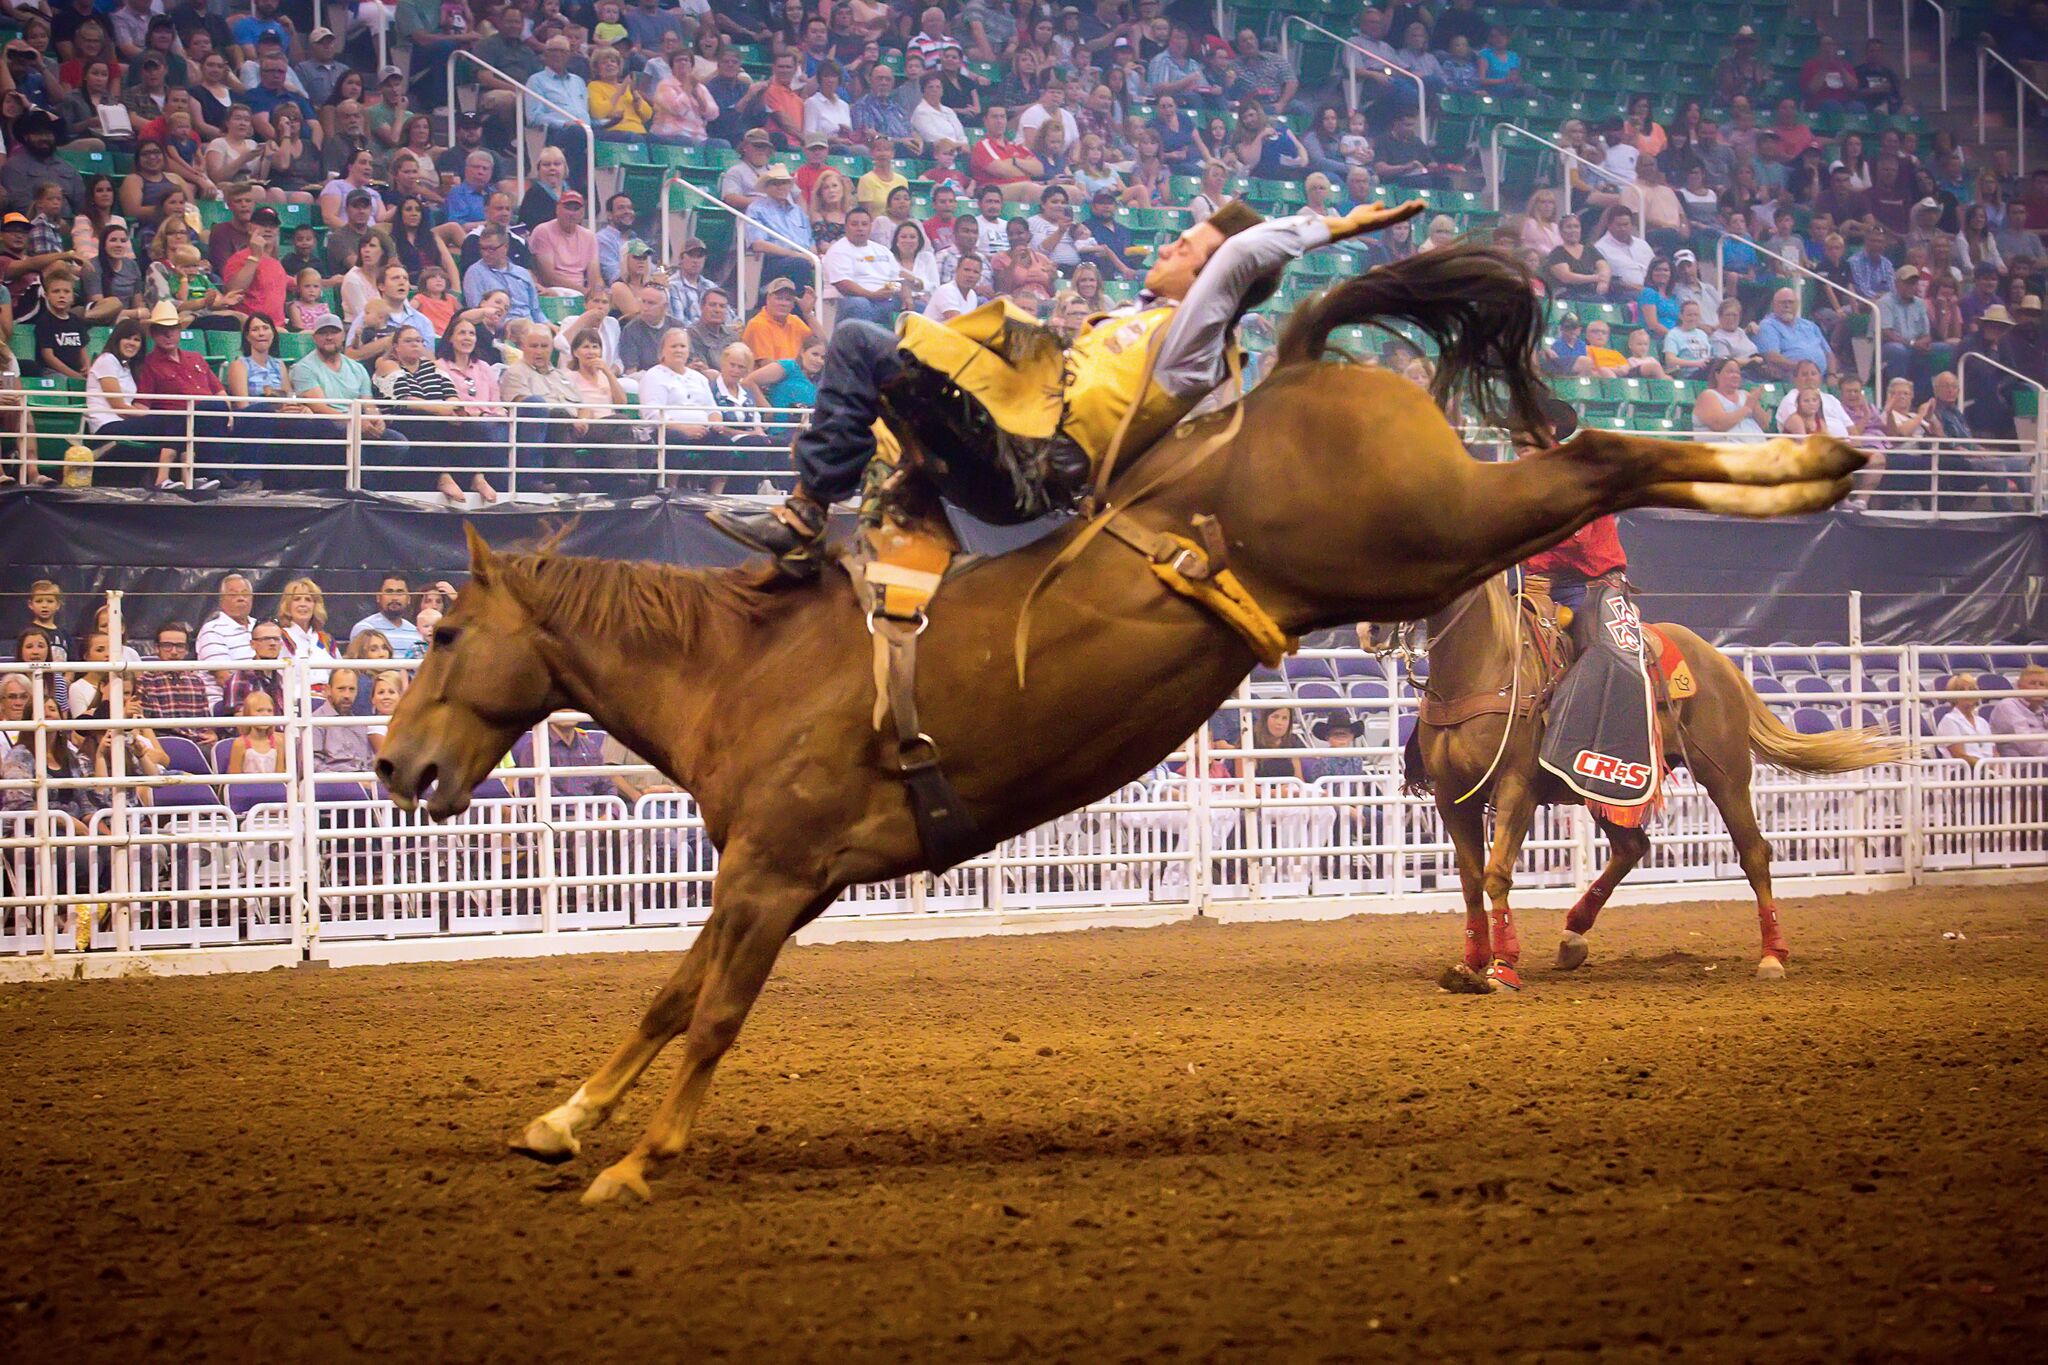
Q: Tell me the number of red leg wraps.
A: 4